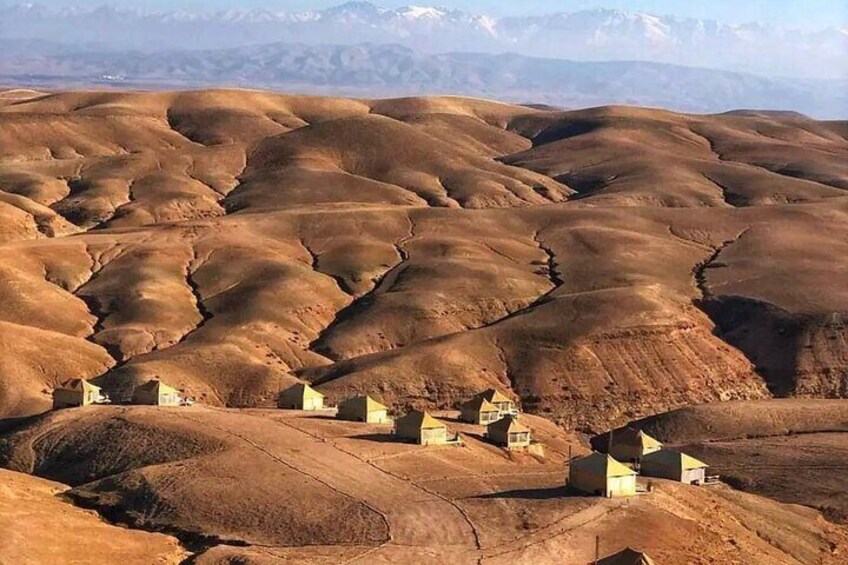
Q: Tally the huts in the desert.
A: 12